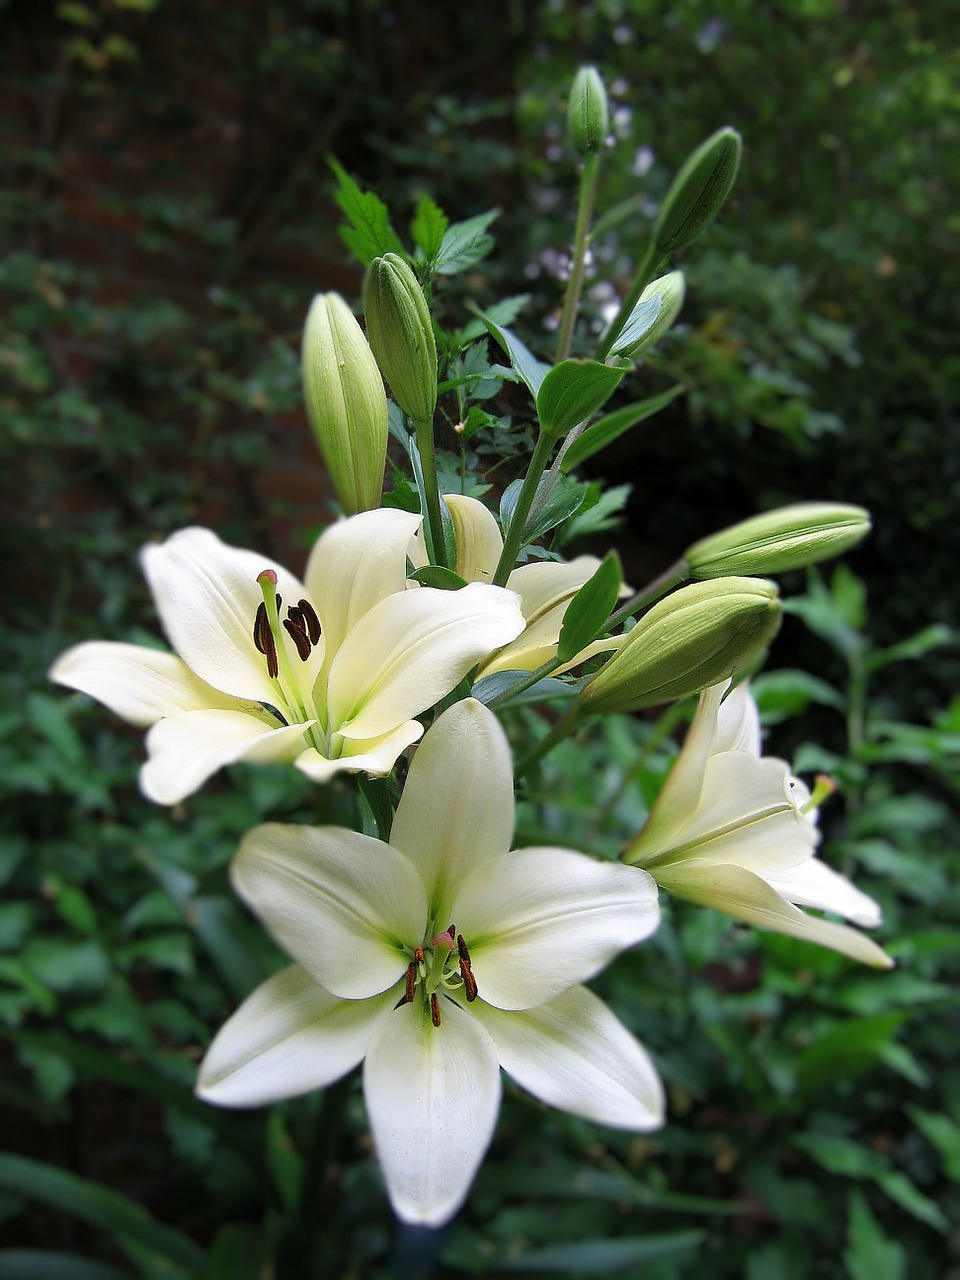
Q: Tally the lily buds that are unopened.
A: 7